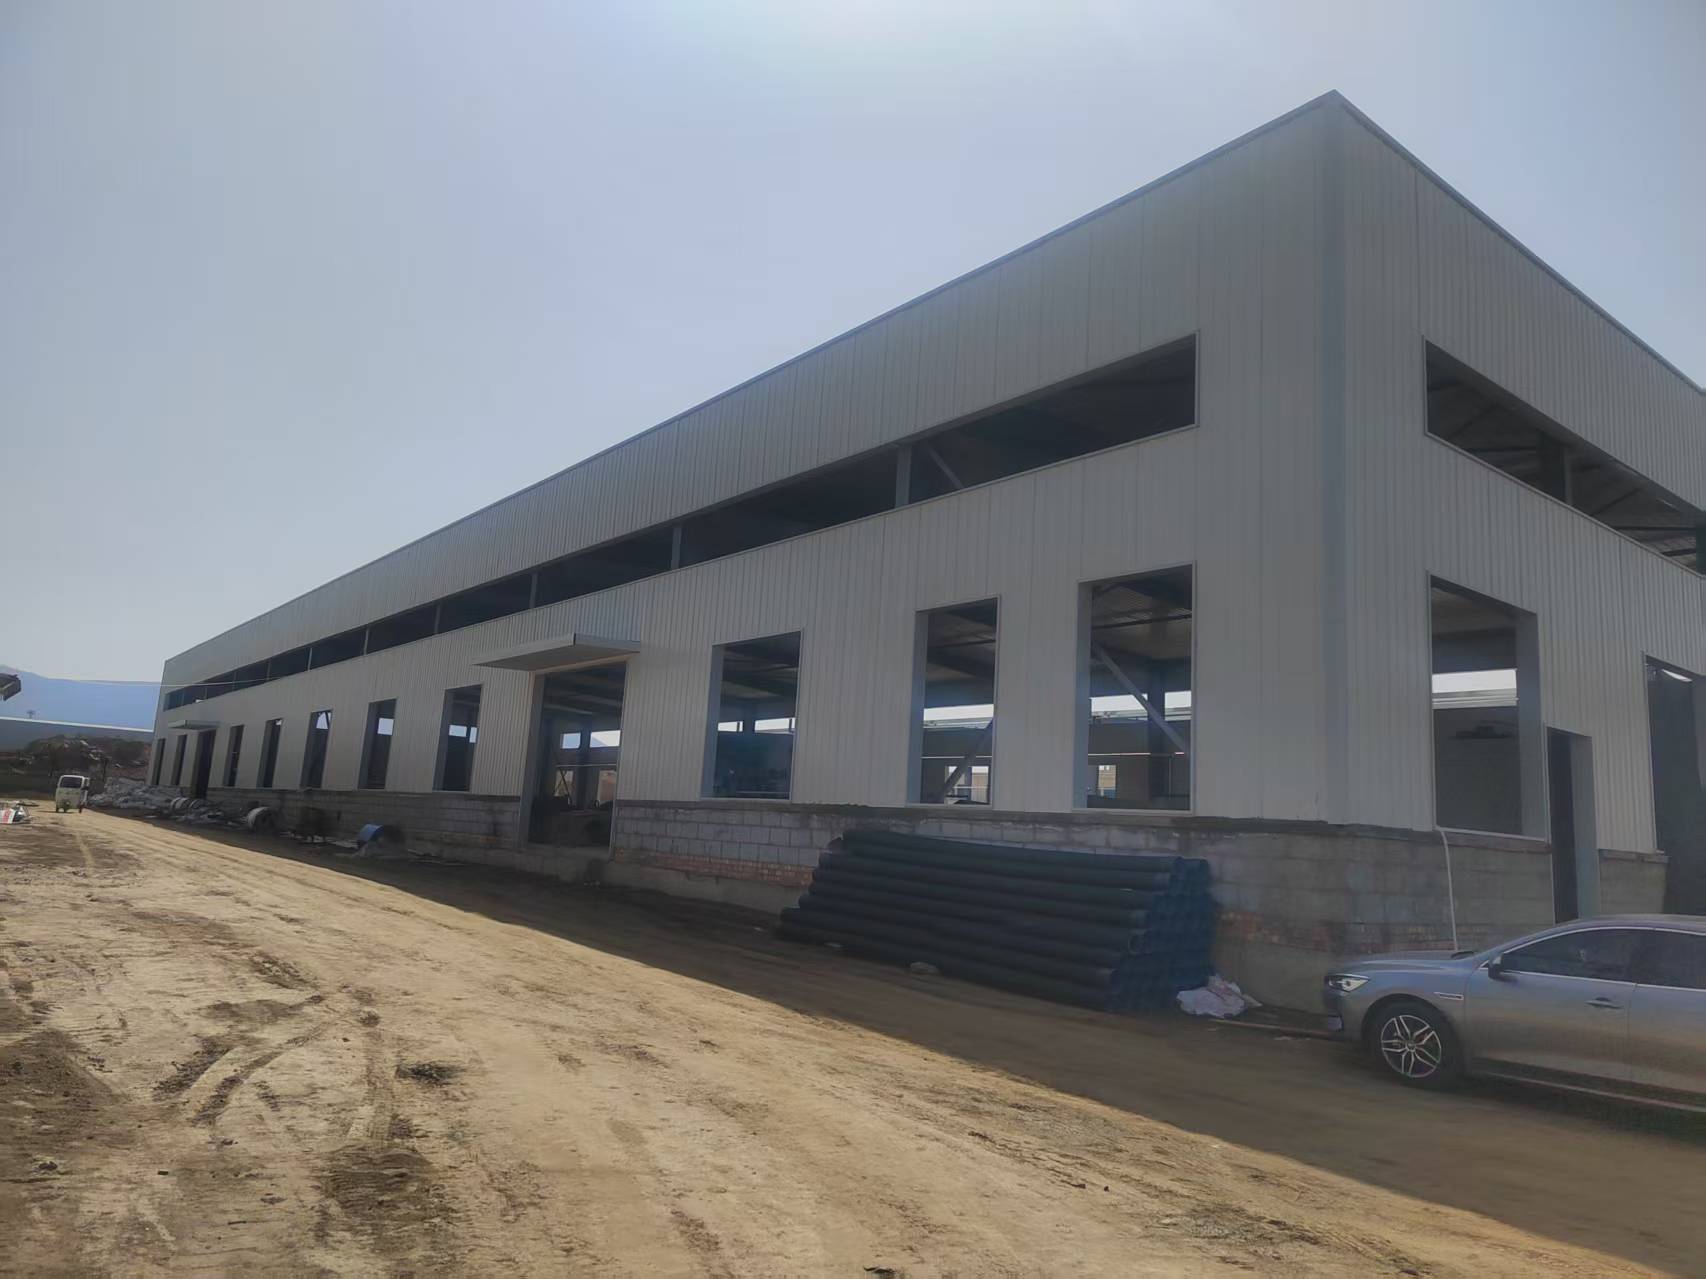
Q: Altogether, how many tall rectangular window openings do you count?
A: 11